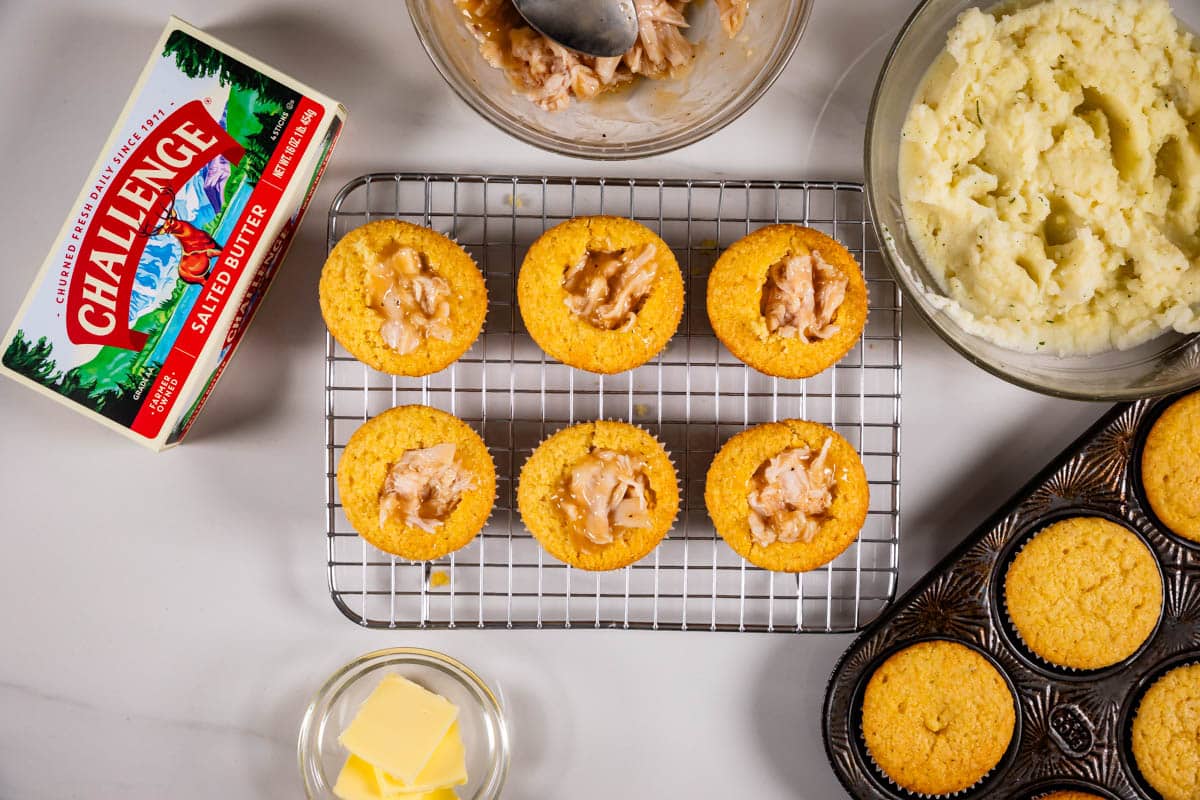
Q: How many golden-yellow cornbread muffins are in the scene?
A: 11